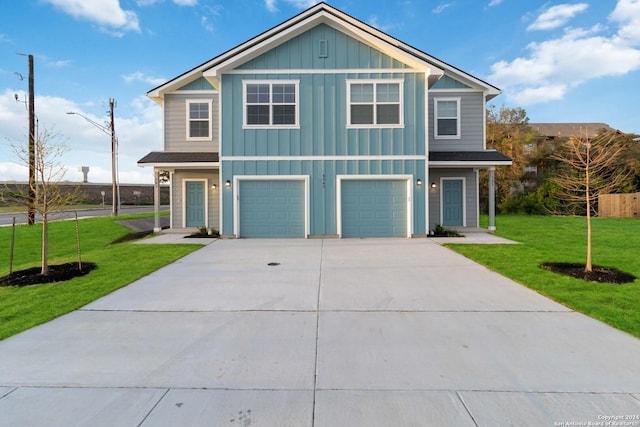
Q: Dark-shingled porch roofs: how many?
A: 2